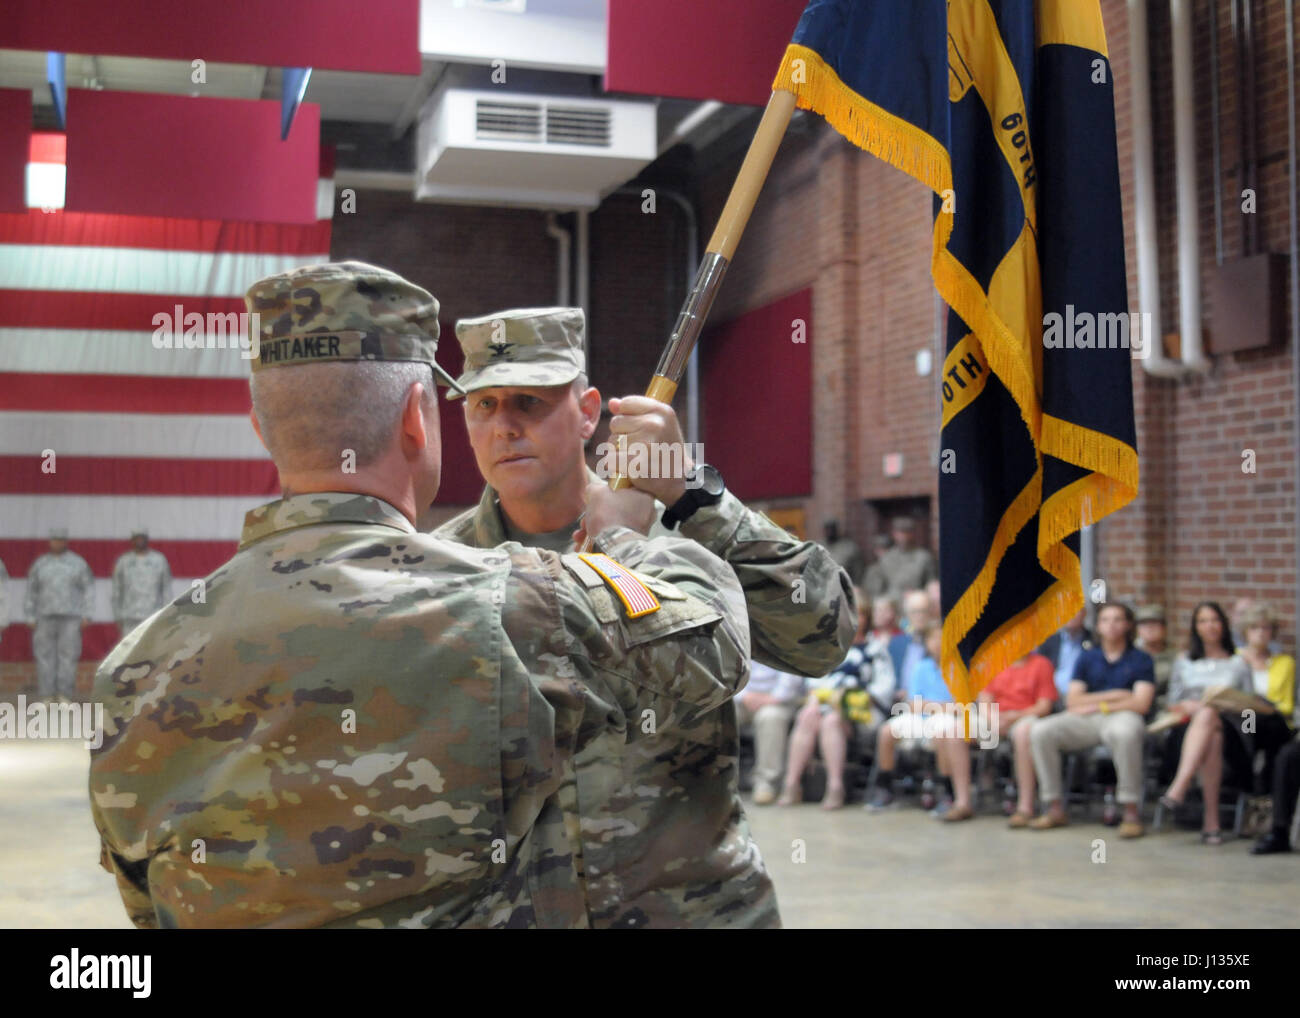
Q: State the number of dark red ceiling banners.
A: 4